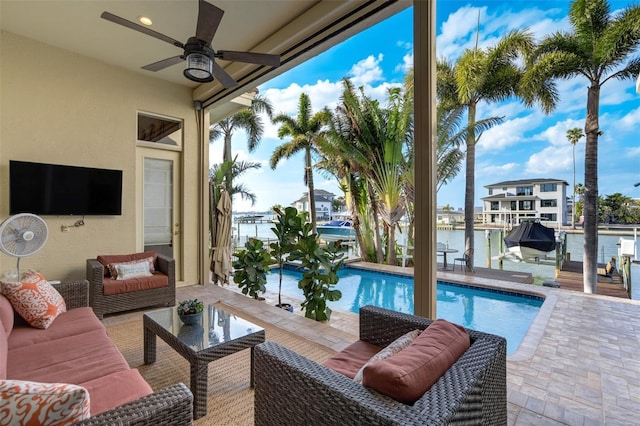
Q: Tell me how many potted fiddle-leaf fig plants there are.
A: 3